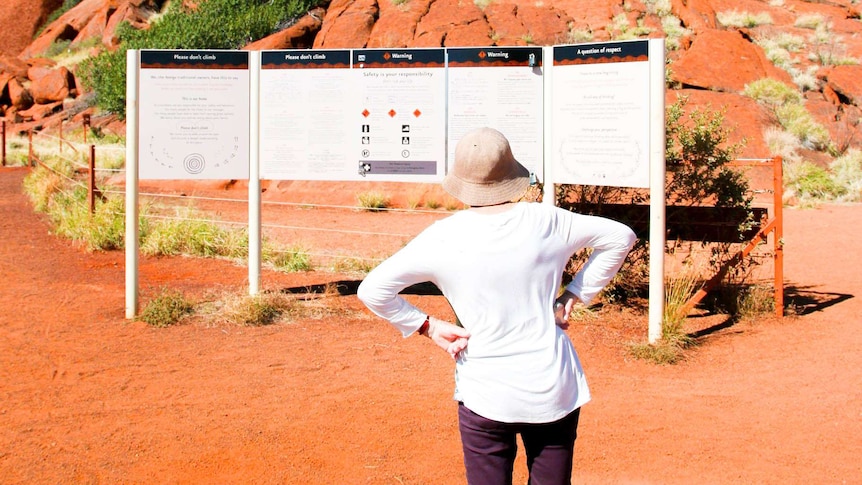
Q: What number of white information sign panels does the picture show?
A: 5